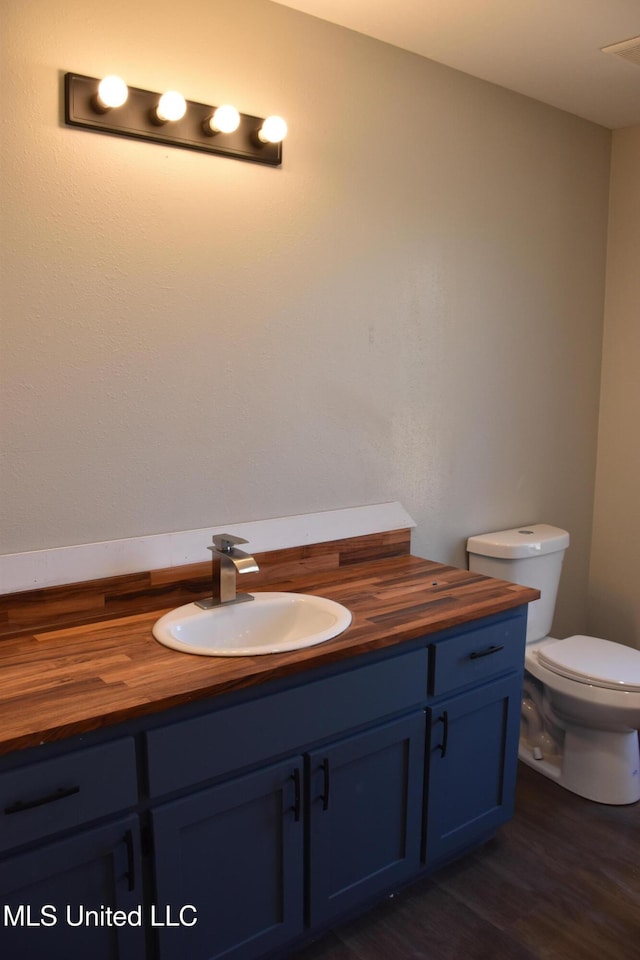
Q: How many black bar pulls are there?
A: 6